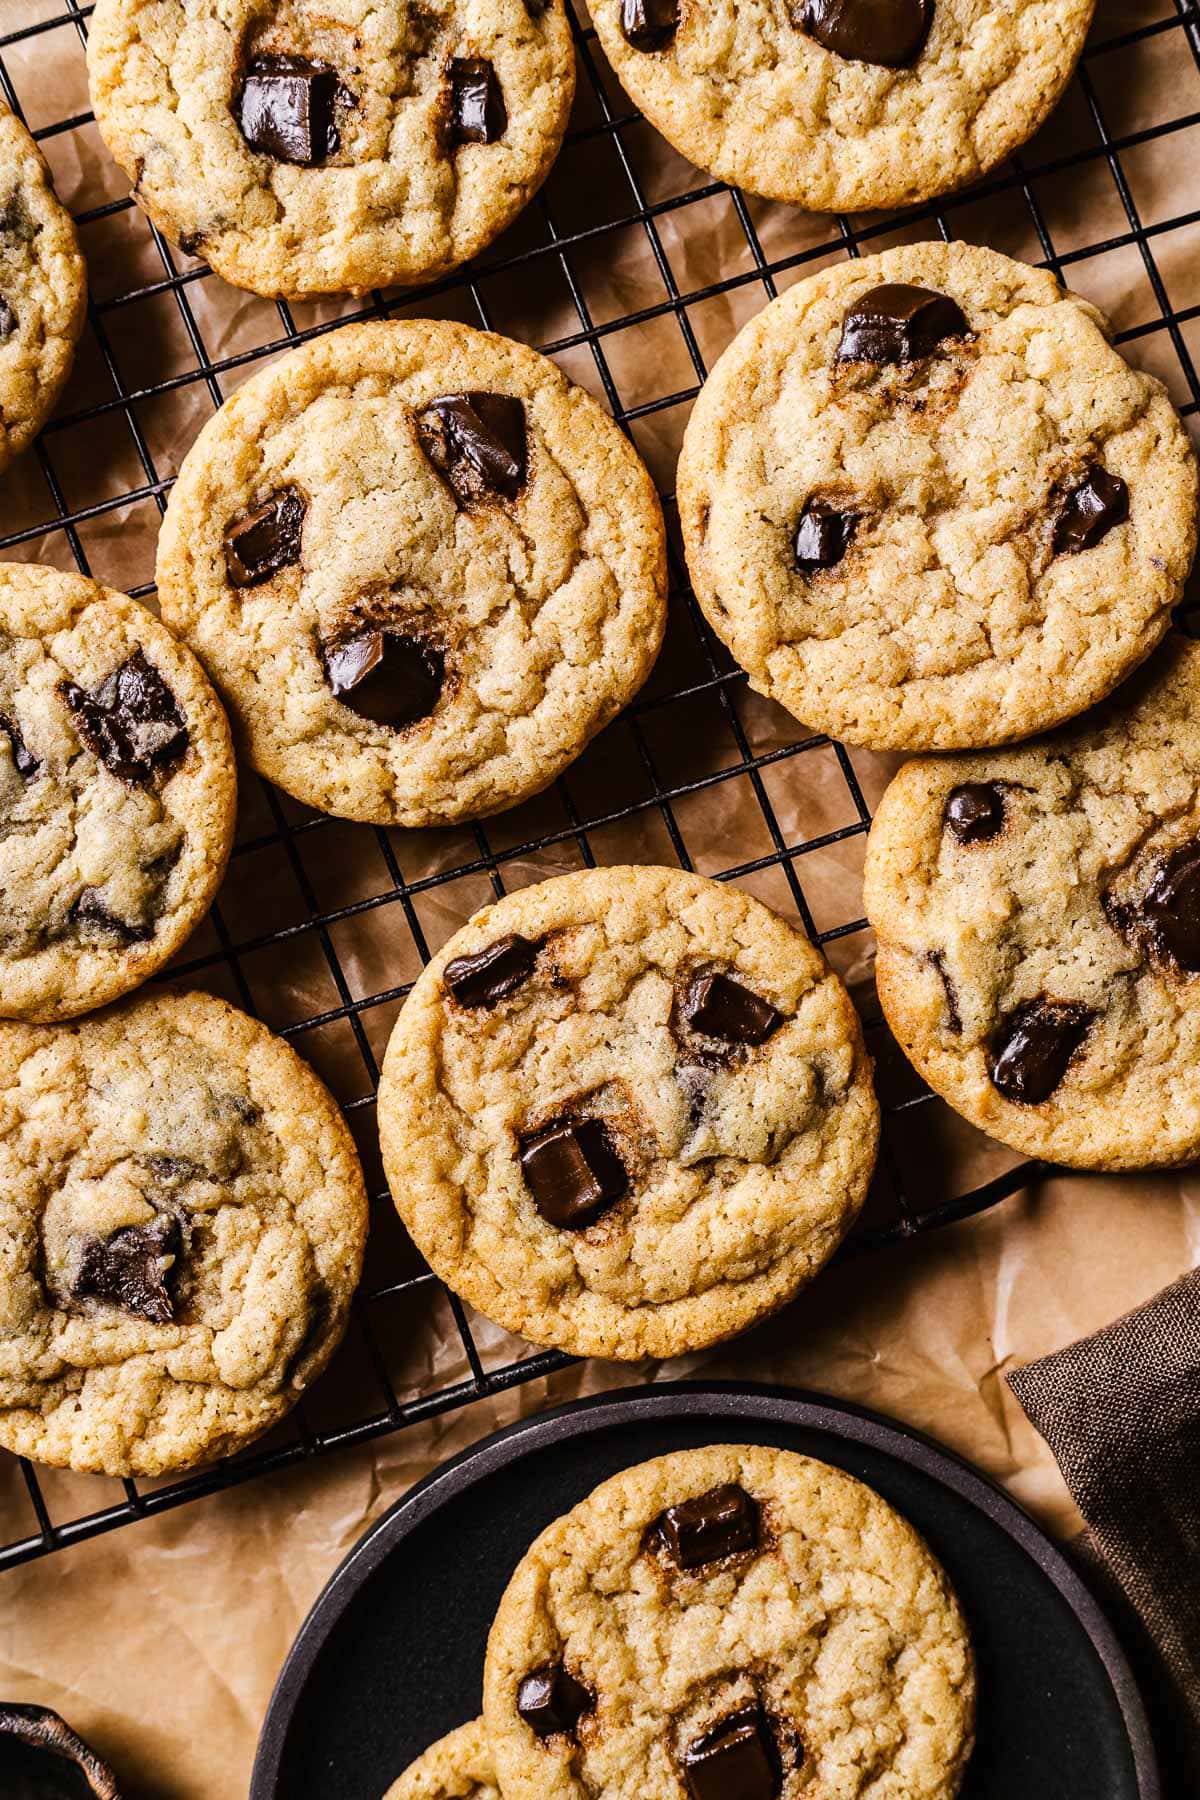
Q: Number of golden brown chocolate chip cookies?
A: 11